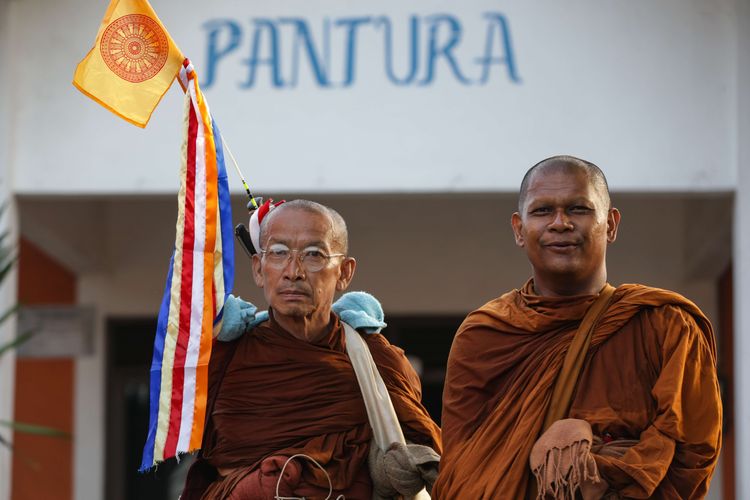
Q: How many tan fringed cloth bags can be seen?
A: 1